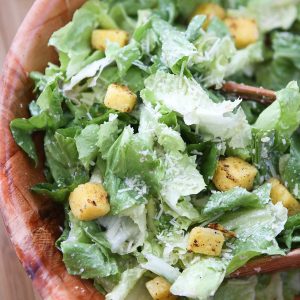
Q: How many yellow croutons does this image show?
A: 9